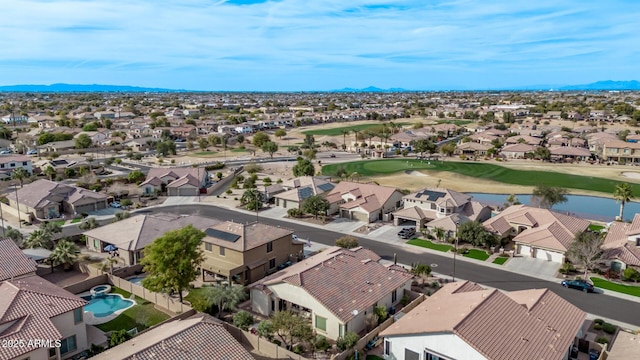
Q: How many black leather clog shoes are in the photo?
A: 0